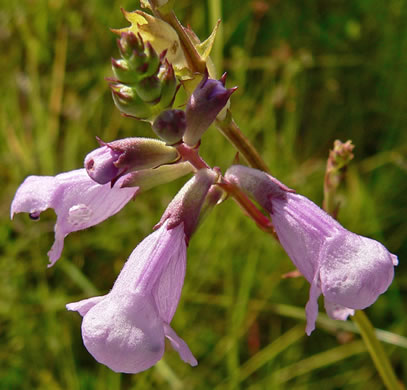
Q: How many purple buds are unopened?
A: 3